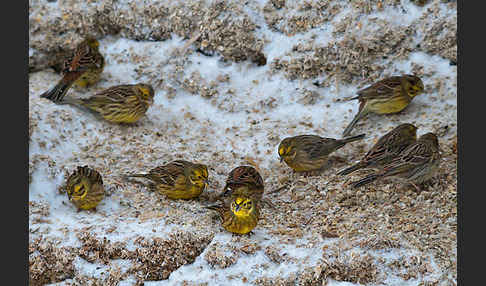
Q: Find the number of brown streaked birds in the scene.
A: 10